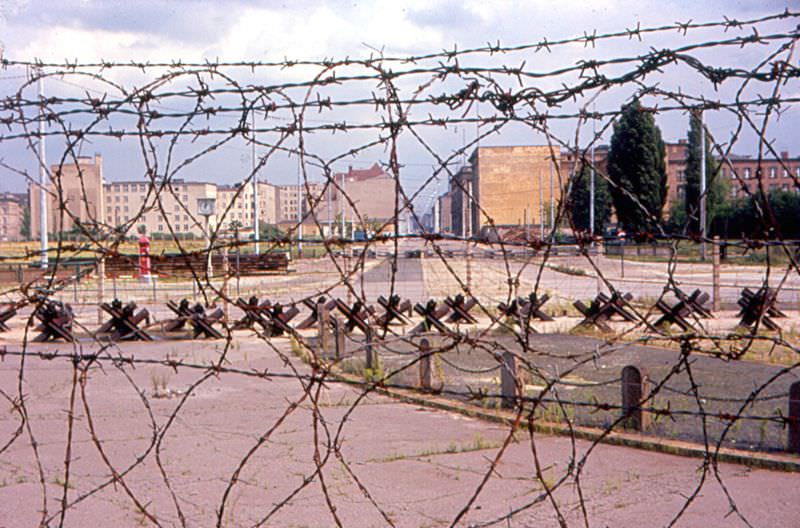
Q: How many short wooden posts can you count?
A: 7